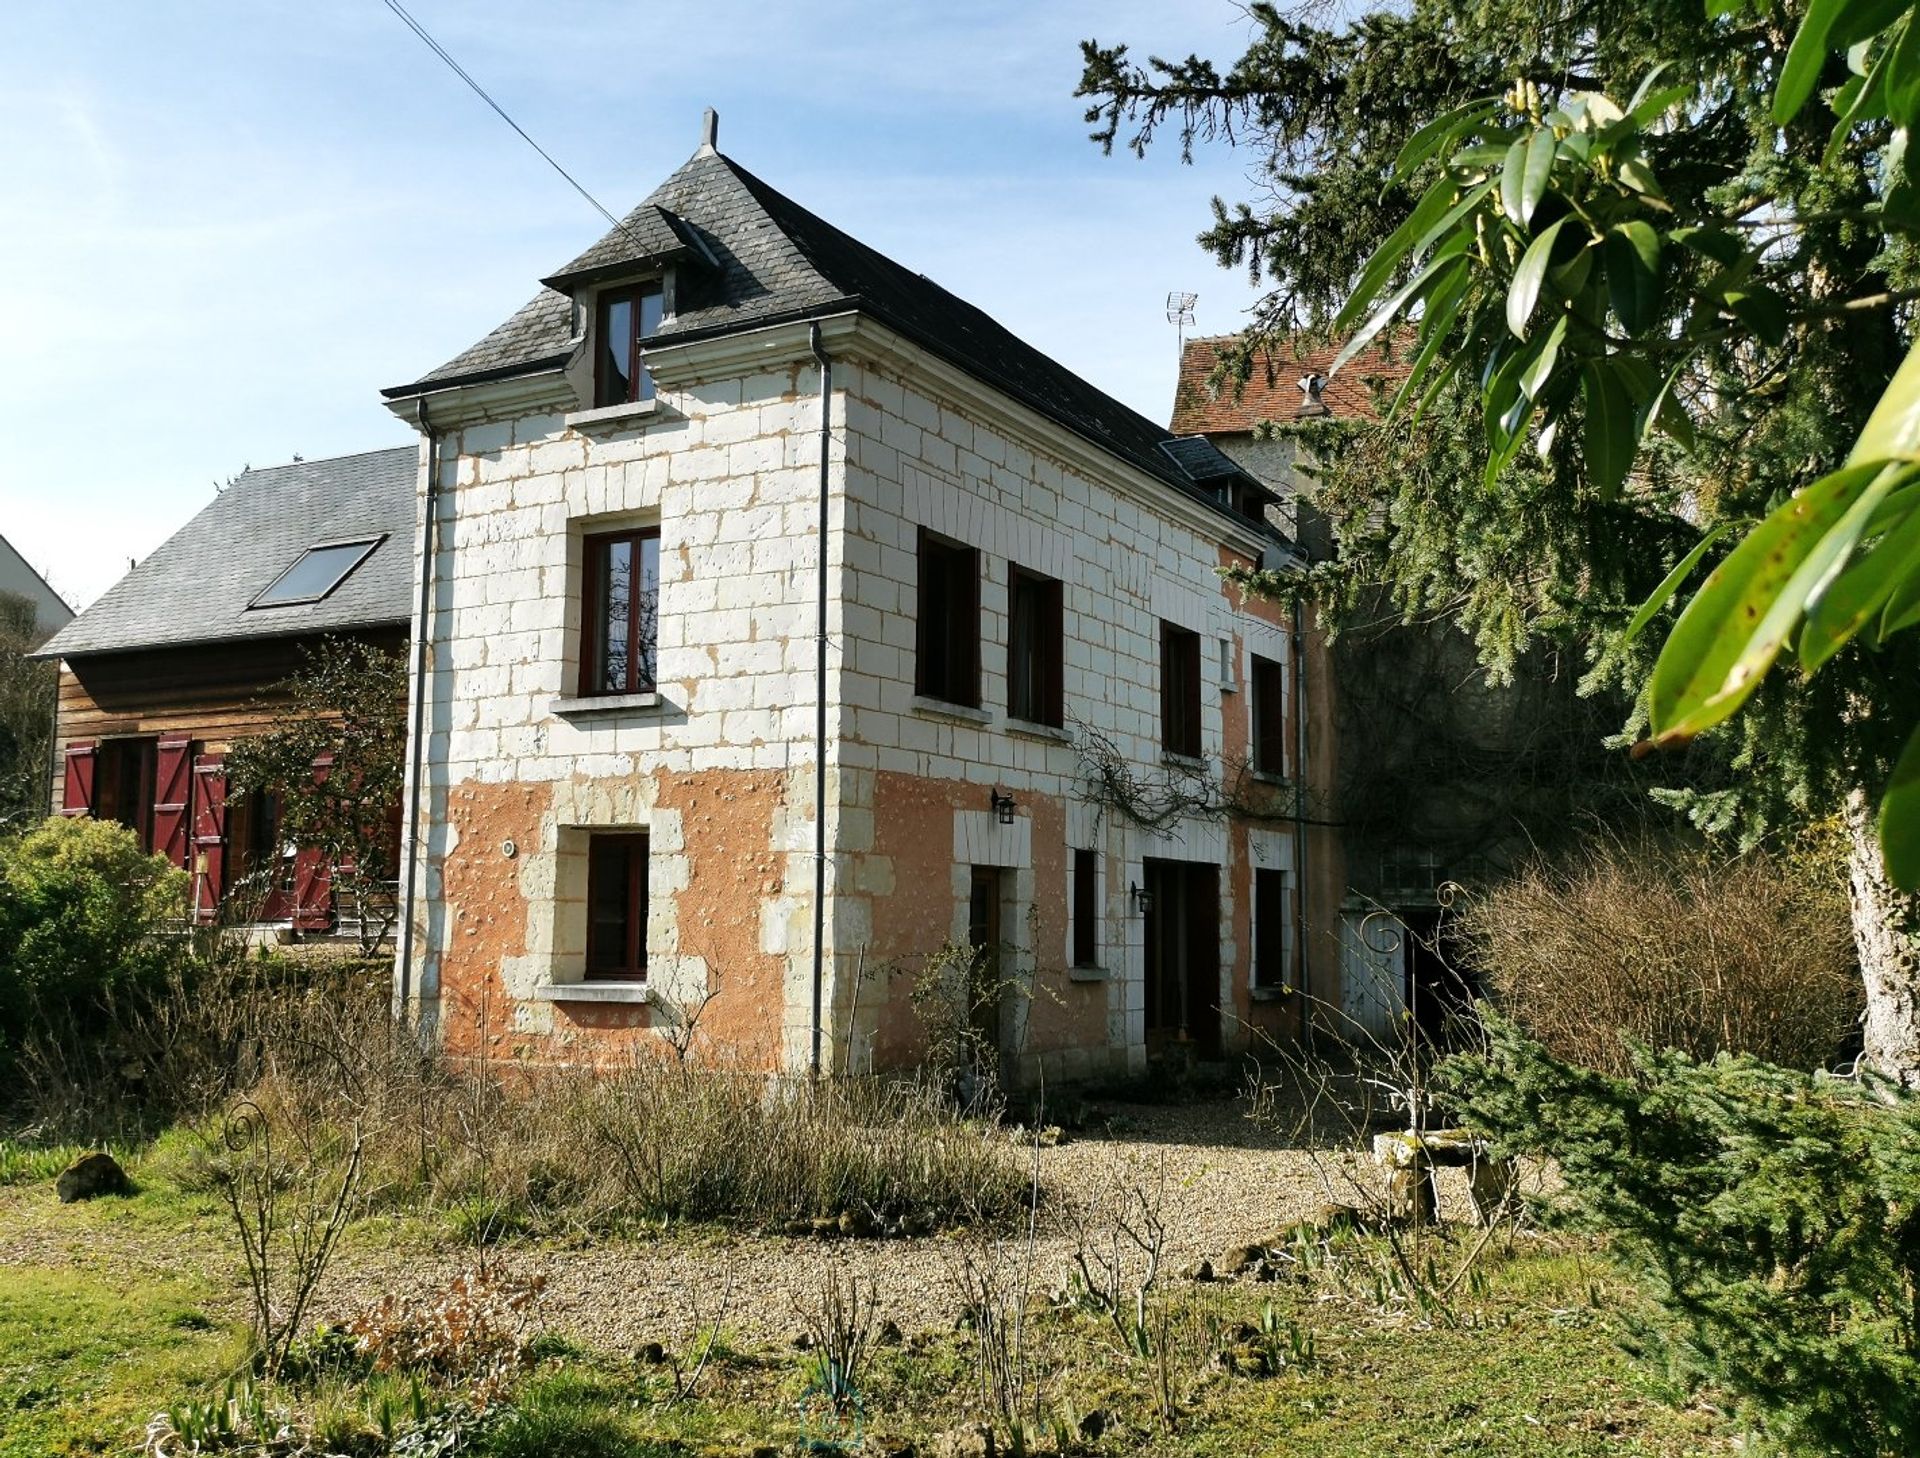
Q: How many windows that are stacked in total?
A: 3